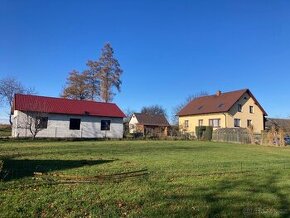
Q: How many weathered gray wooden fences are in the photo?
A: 1